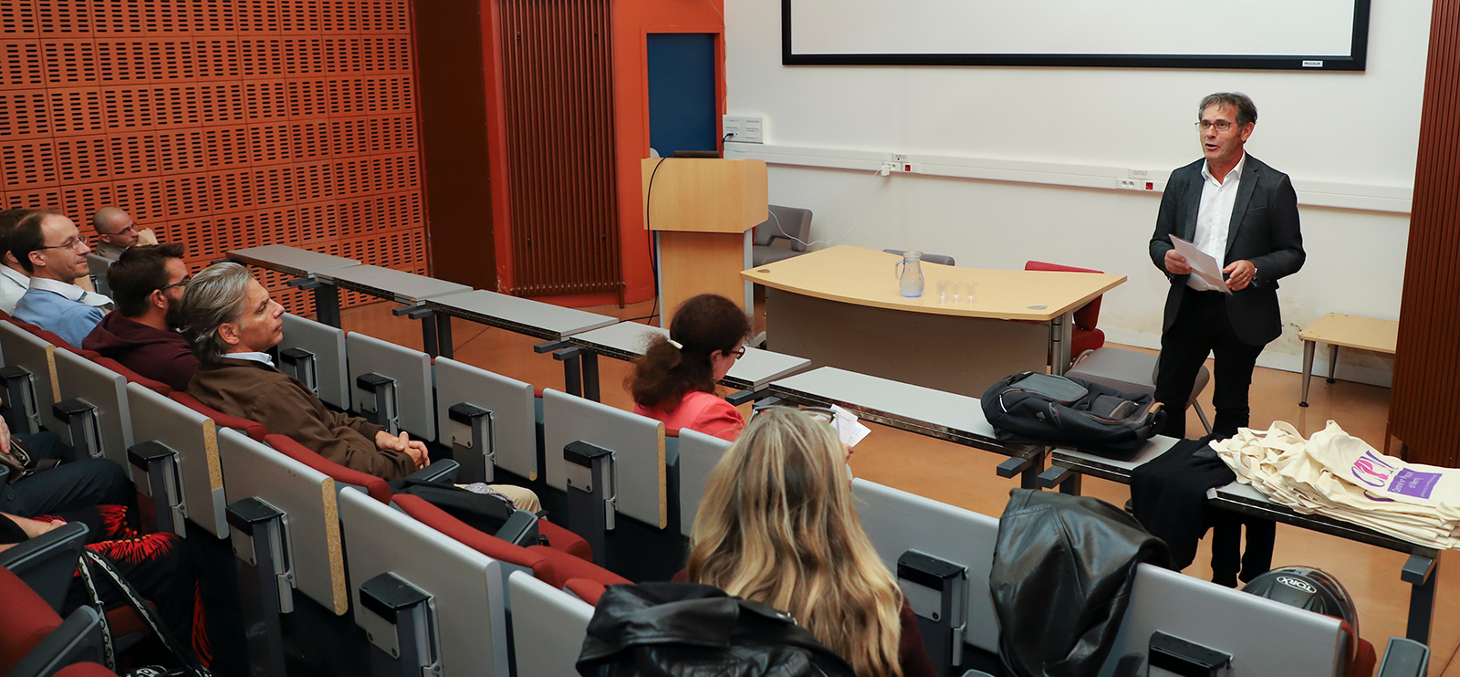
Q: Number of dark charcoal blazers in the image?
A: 1